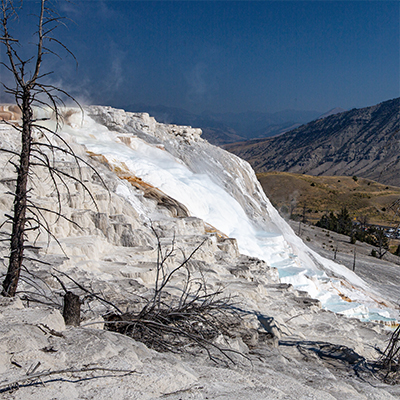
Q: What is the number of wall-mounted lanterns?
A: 0